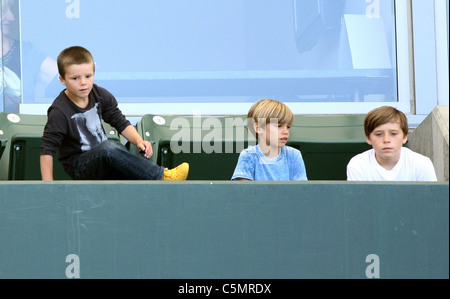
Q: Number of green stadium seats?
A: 3